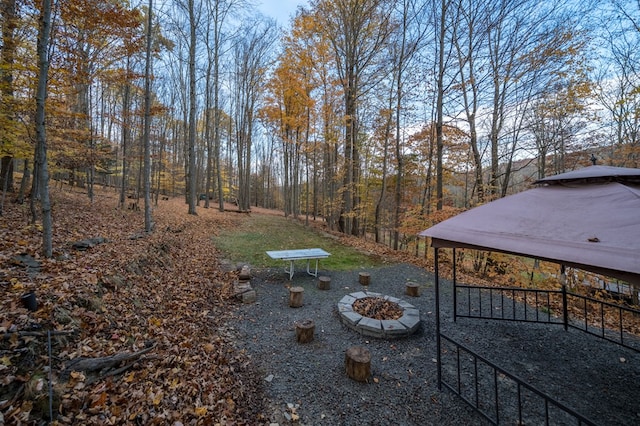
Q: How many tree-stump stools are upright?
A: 6